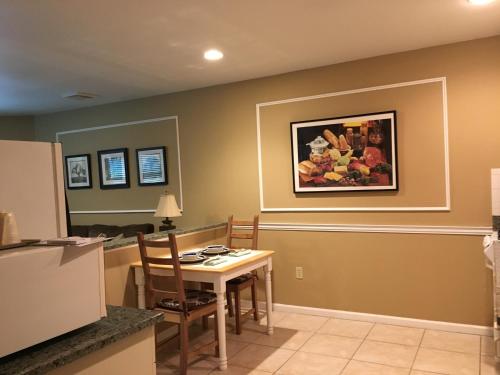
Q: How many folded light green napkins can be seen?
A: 2